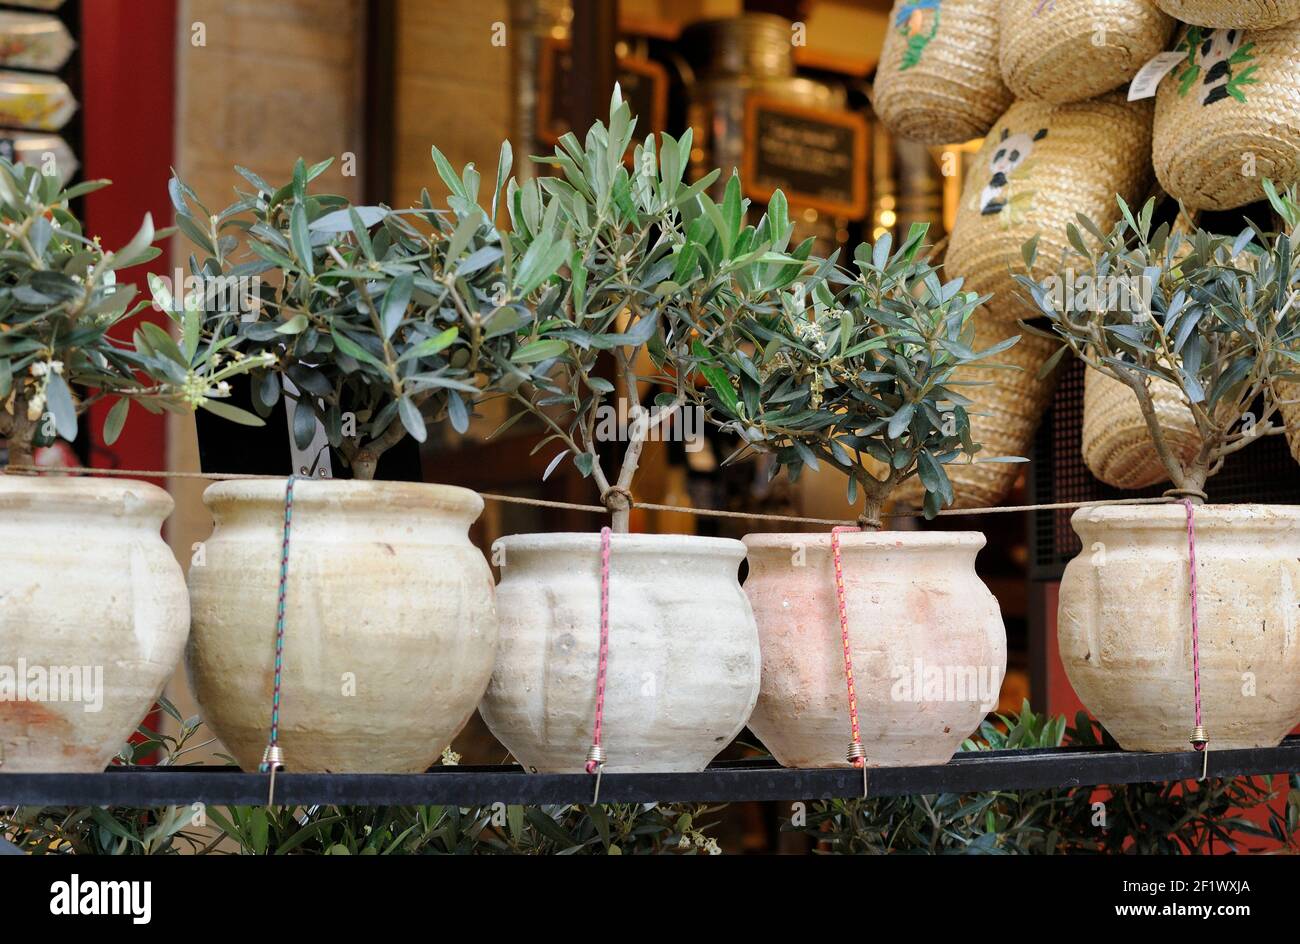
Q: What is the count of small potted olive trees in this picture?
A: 5